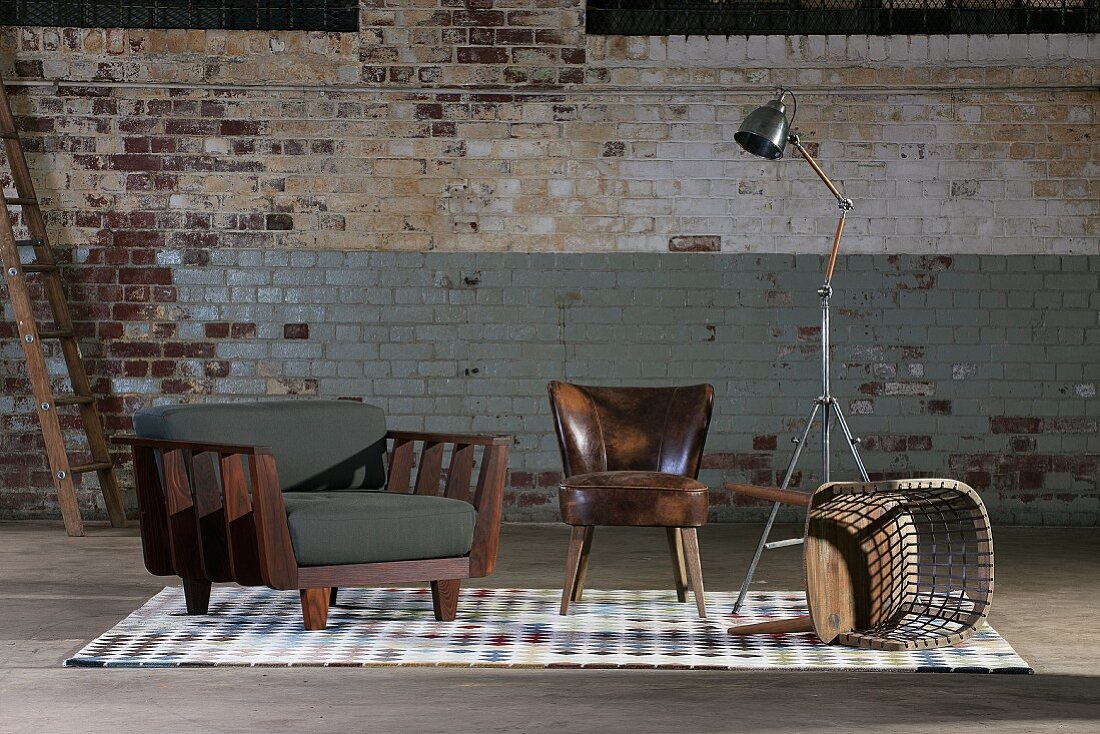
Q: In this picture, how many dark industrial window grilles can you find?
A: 2